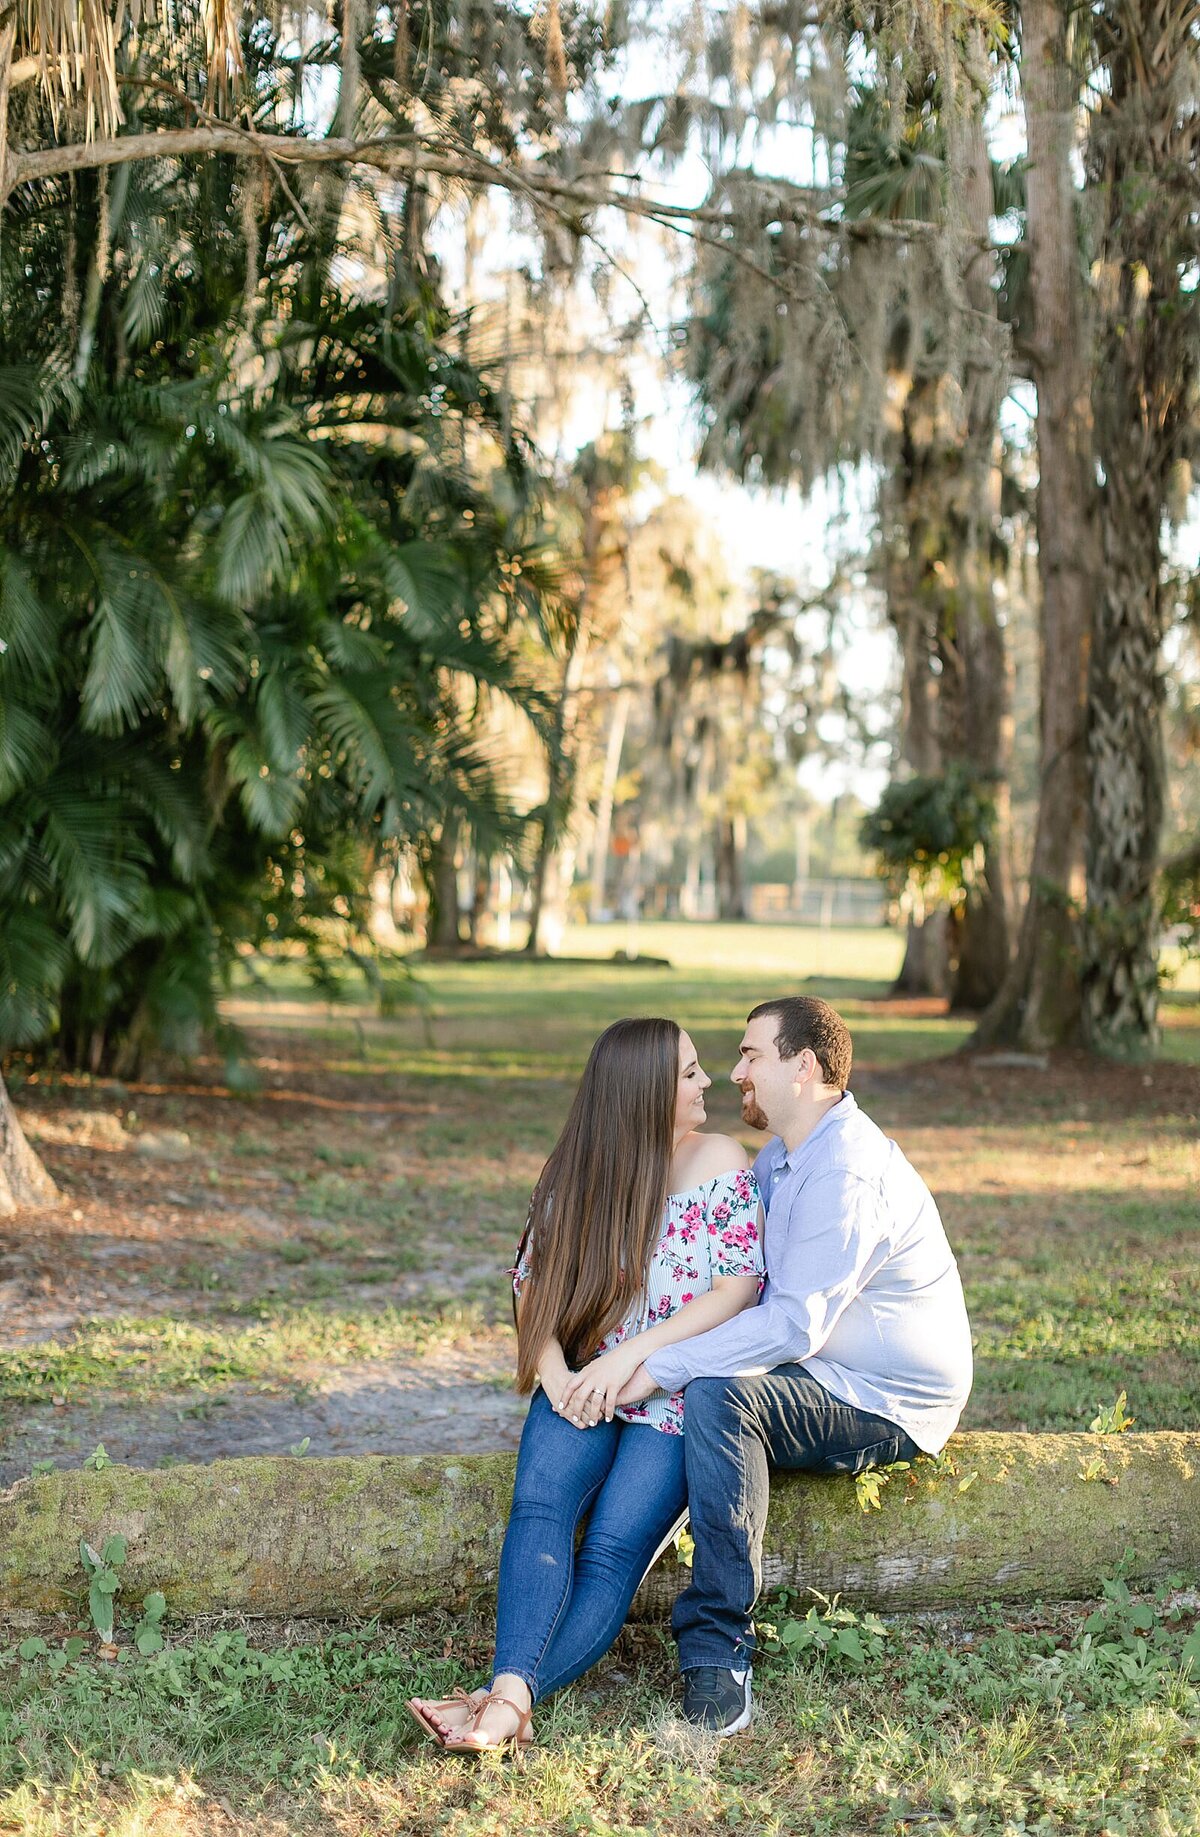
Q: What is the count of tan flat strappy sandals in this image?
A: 2